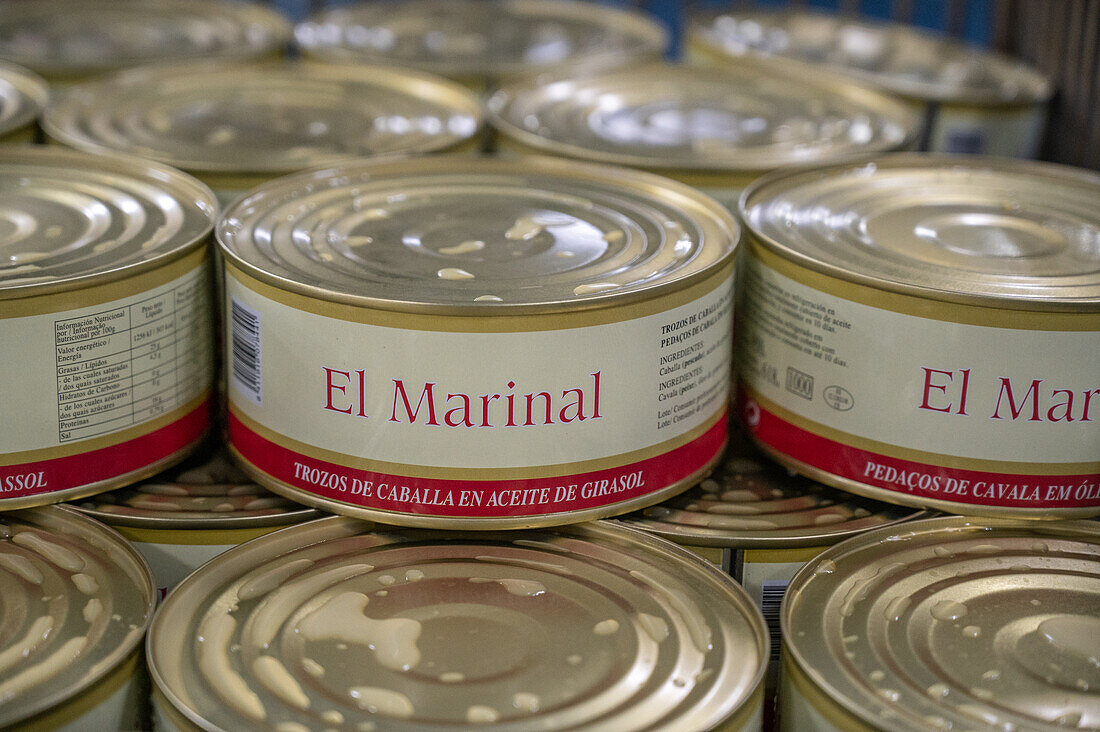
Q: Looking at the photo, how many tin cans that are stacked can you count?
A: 14